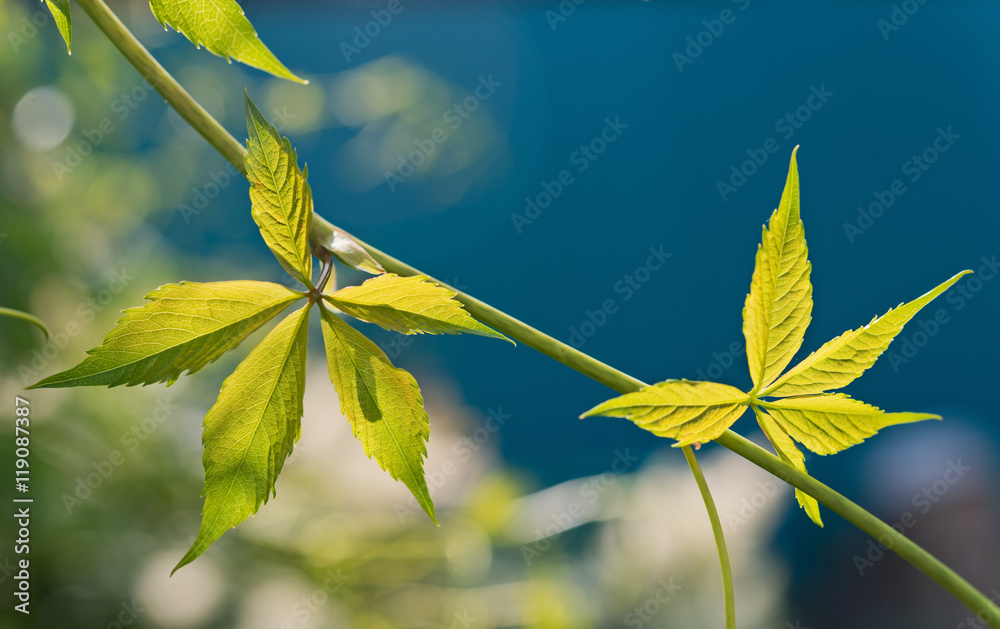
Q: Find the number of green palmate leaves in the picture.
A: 2